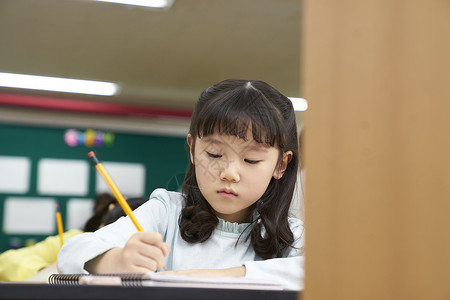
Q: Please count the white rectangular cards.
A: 5